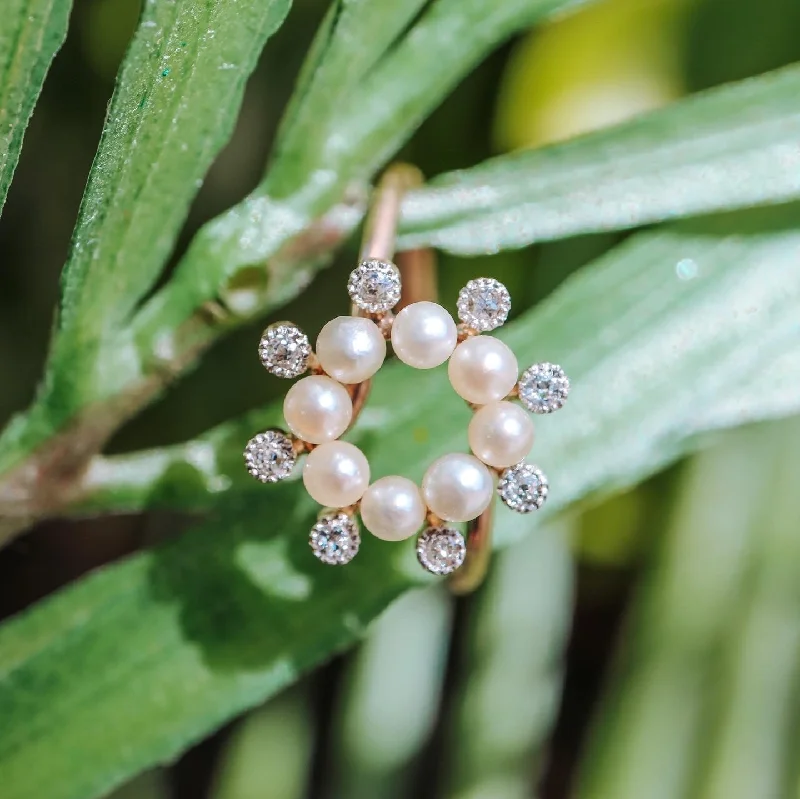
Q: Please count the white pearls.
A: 8